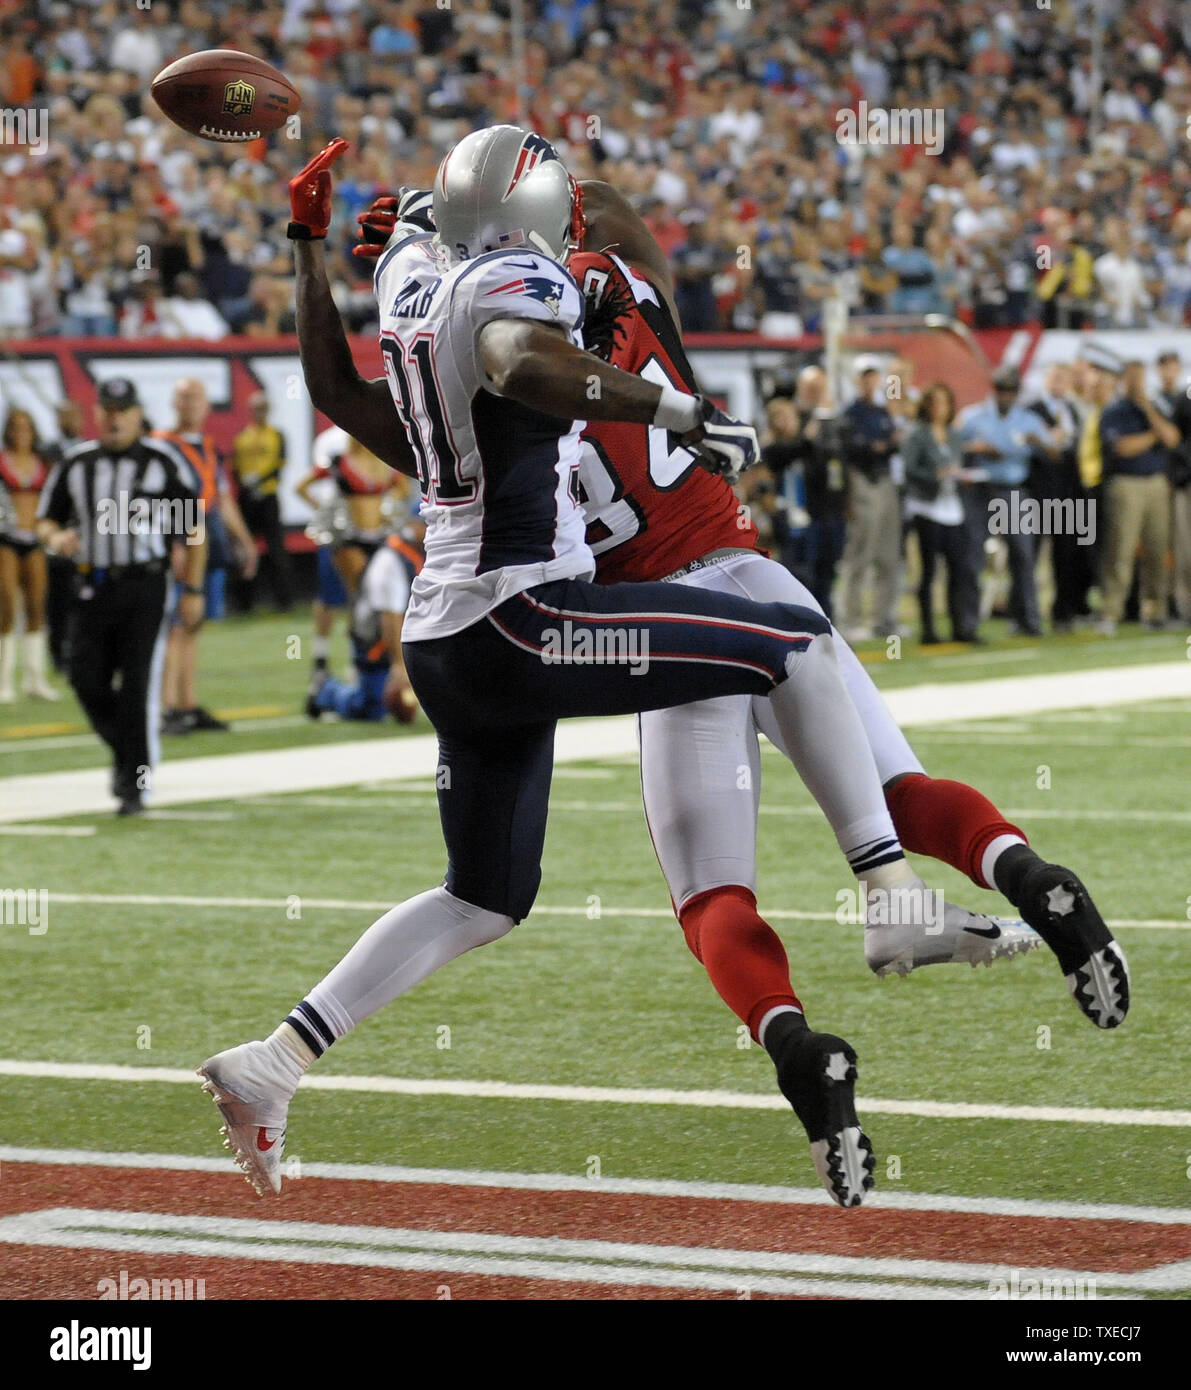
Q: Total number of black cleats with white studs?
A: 2